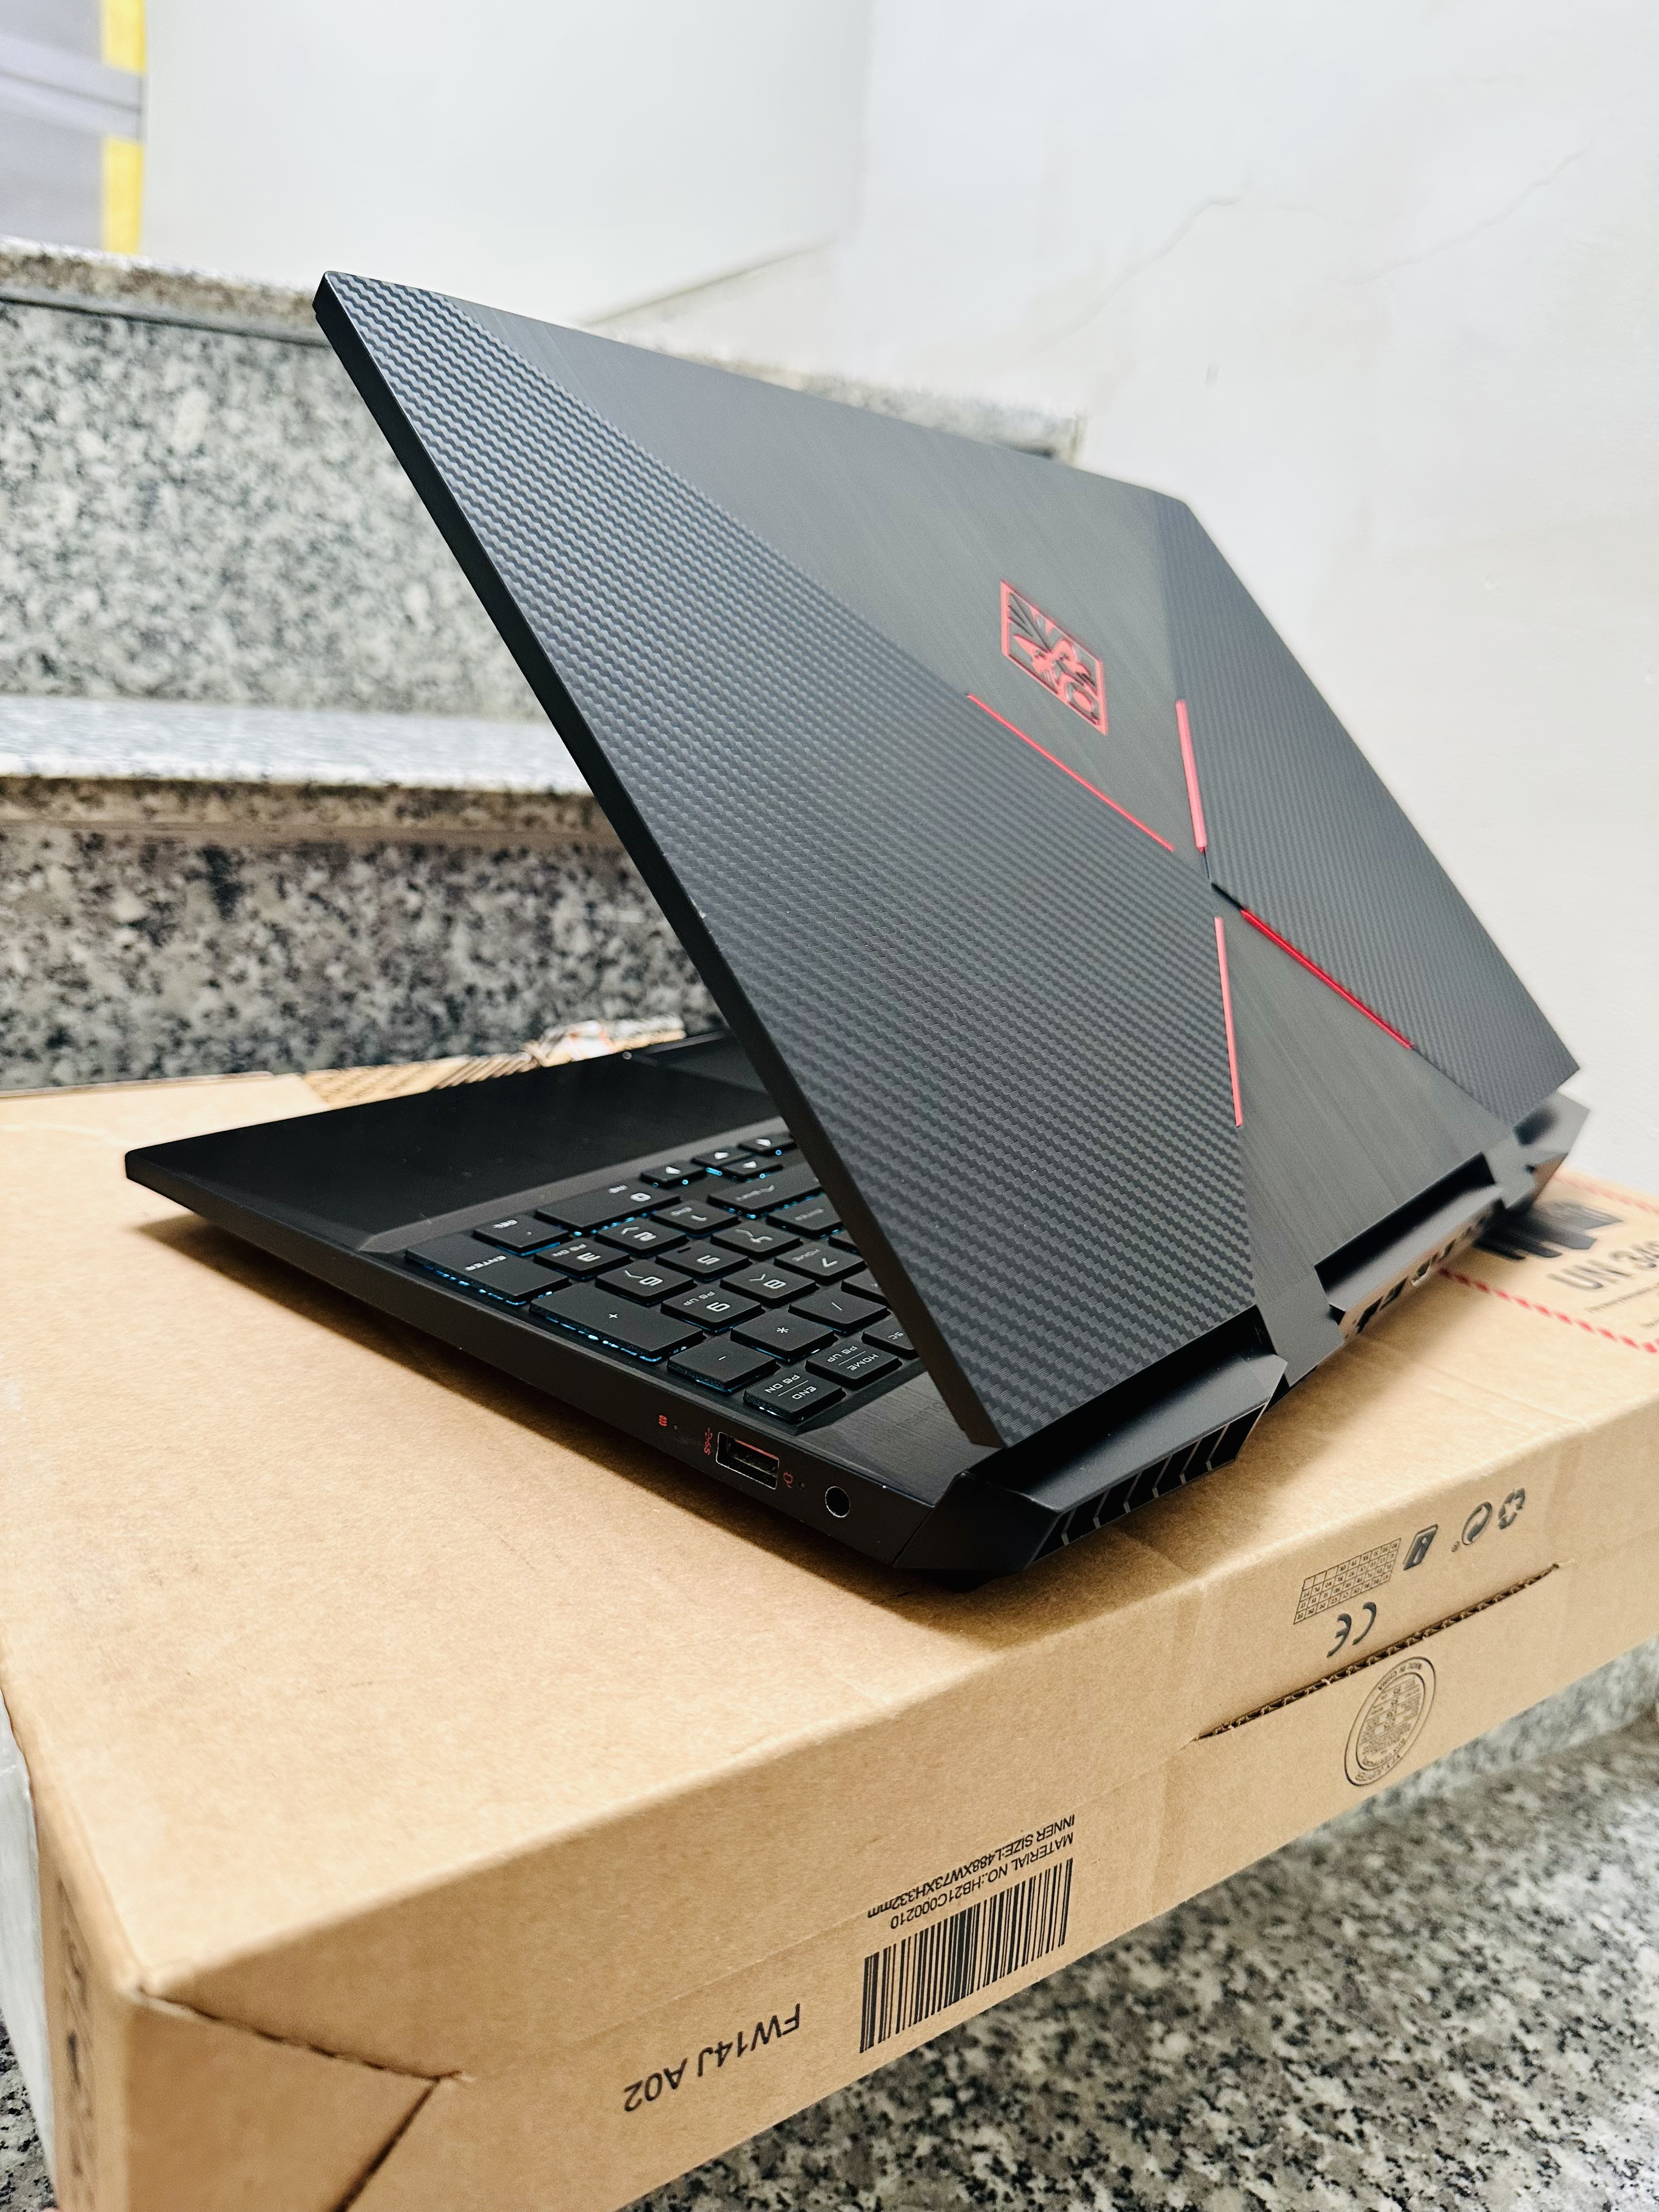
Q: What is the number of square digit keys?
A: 9